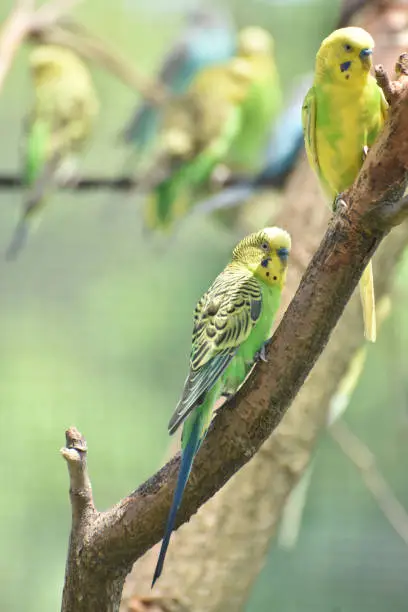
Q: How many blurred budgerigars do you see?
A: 5